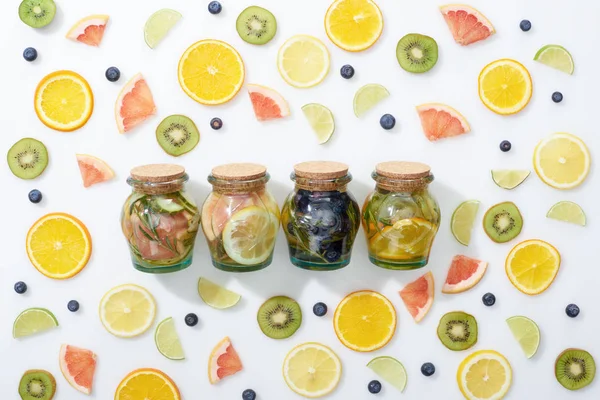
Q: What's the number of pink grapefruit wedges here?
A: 10